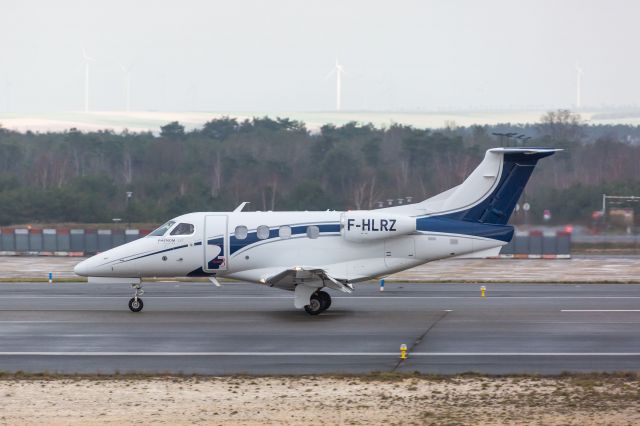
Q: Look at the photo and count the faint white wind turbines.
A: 4